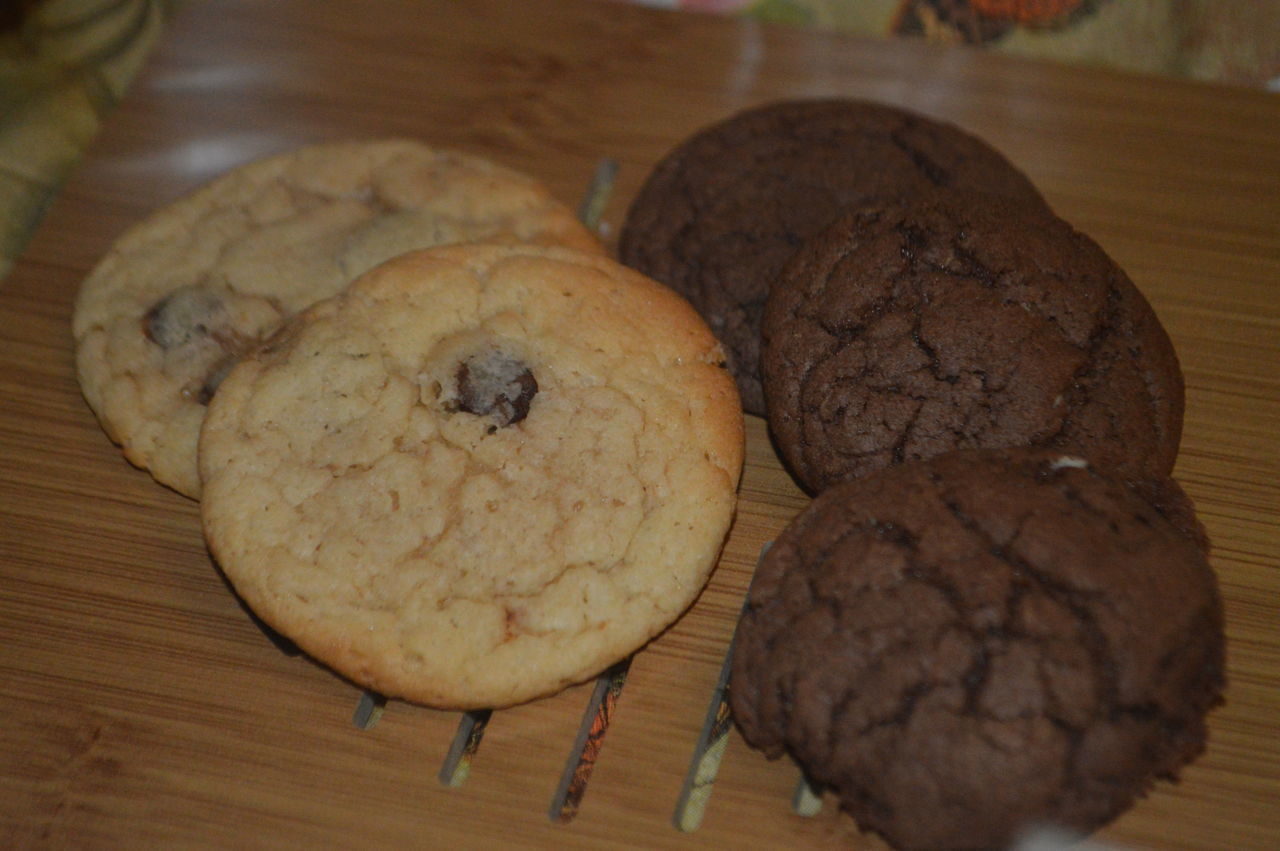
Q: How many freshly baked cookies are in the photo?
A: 5